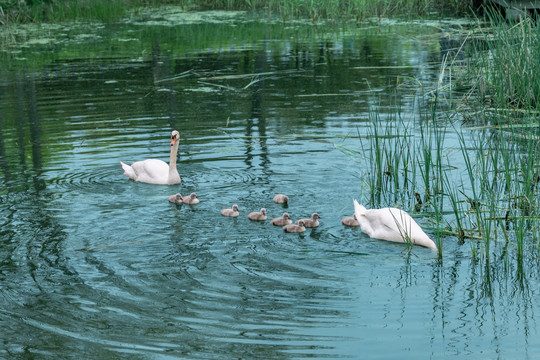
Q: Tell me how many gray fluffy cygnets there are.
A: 9